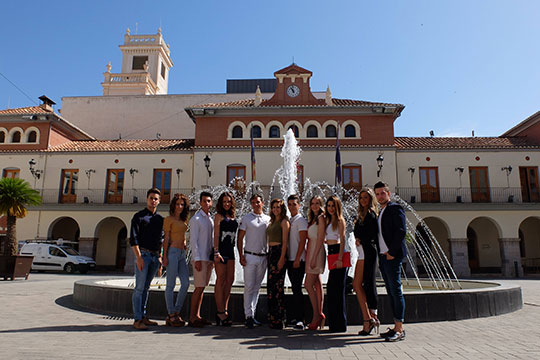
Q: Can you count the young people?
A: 11